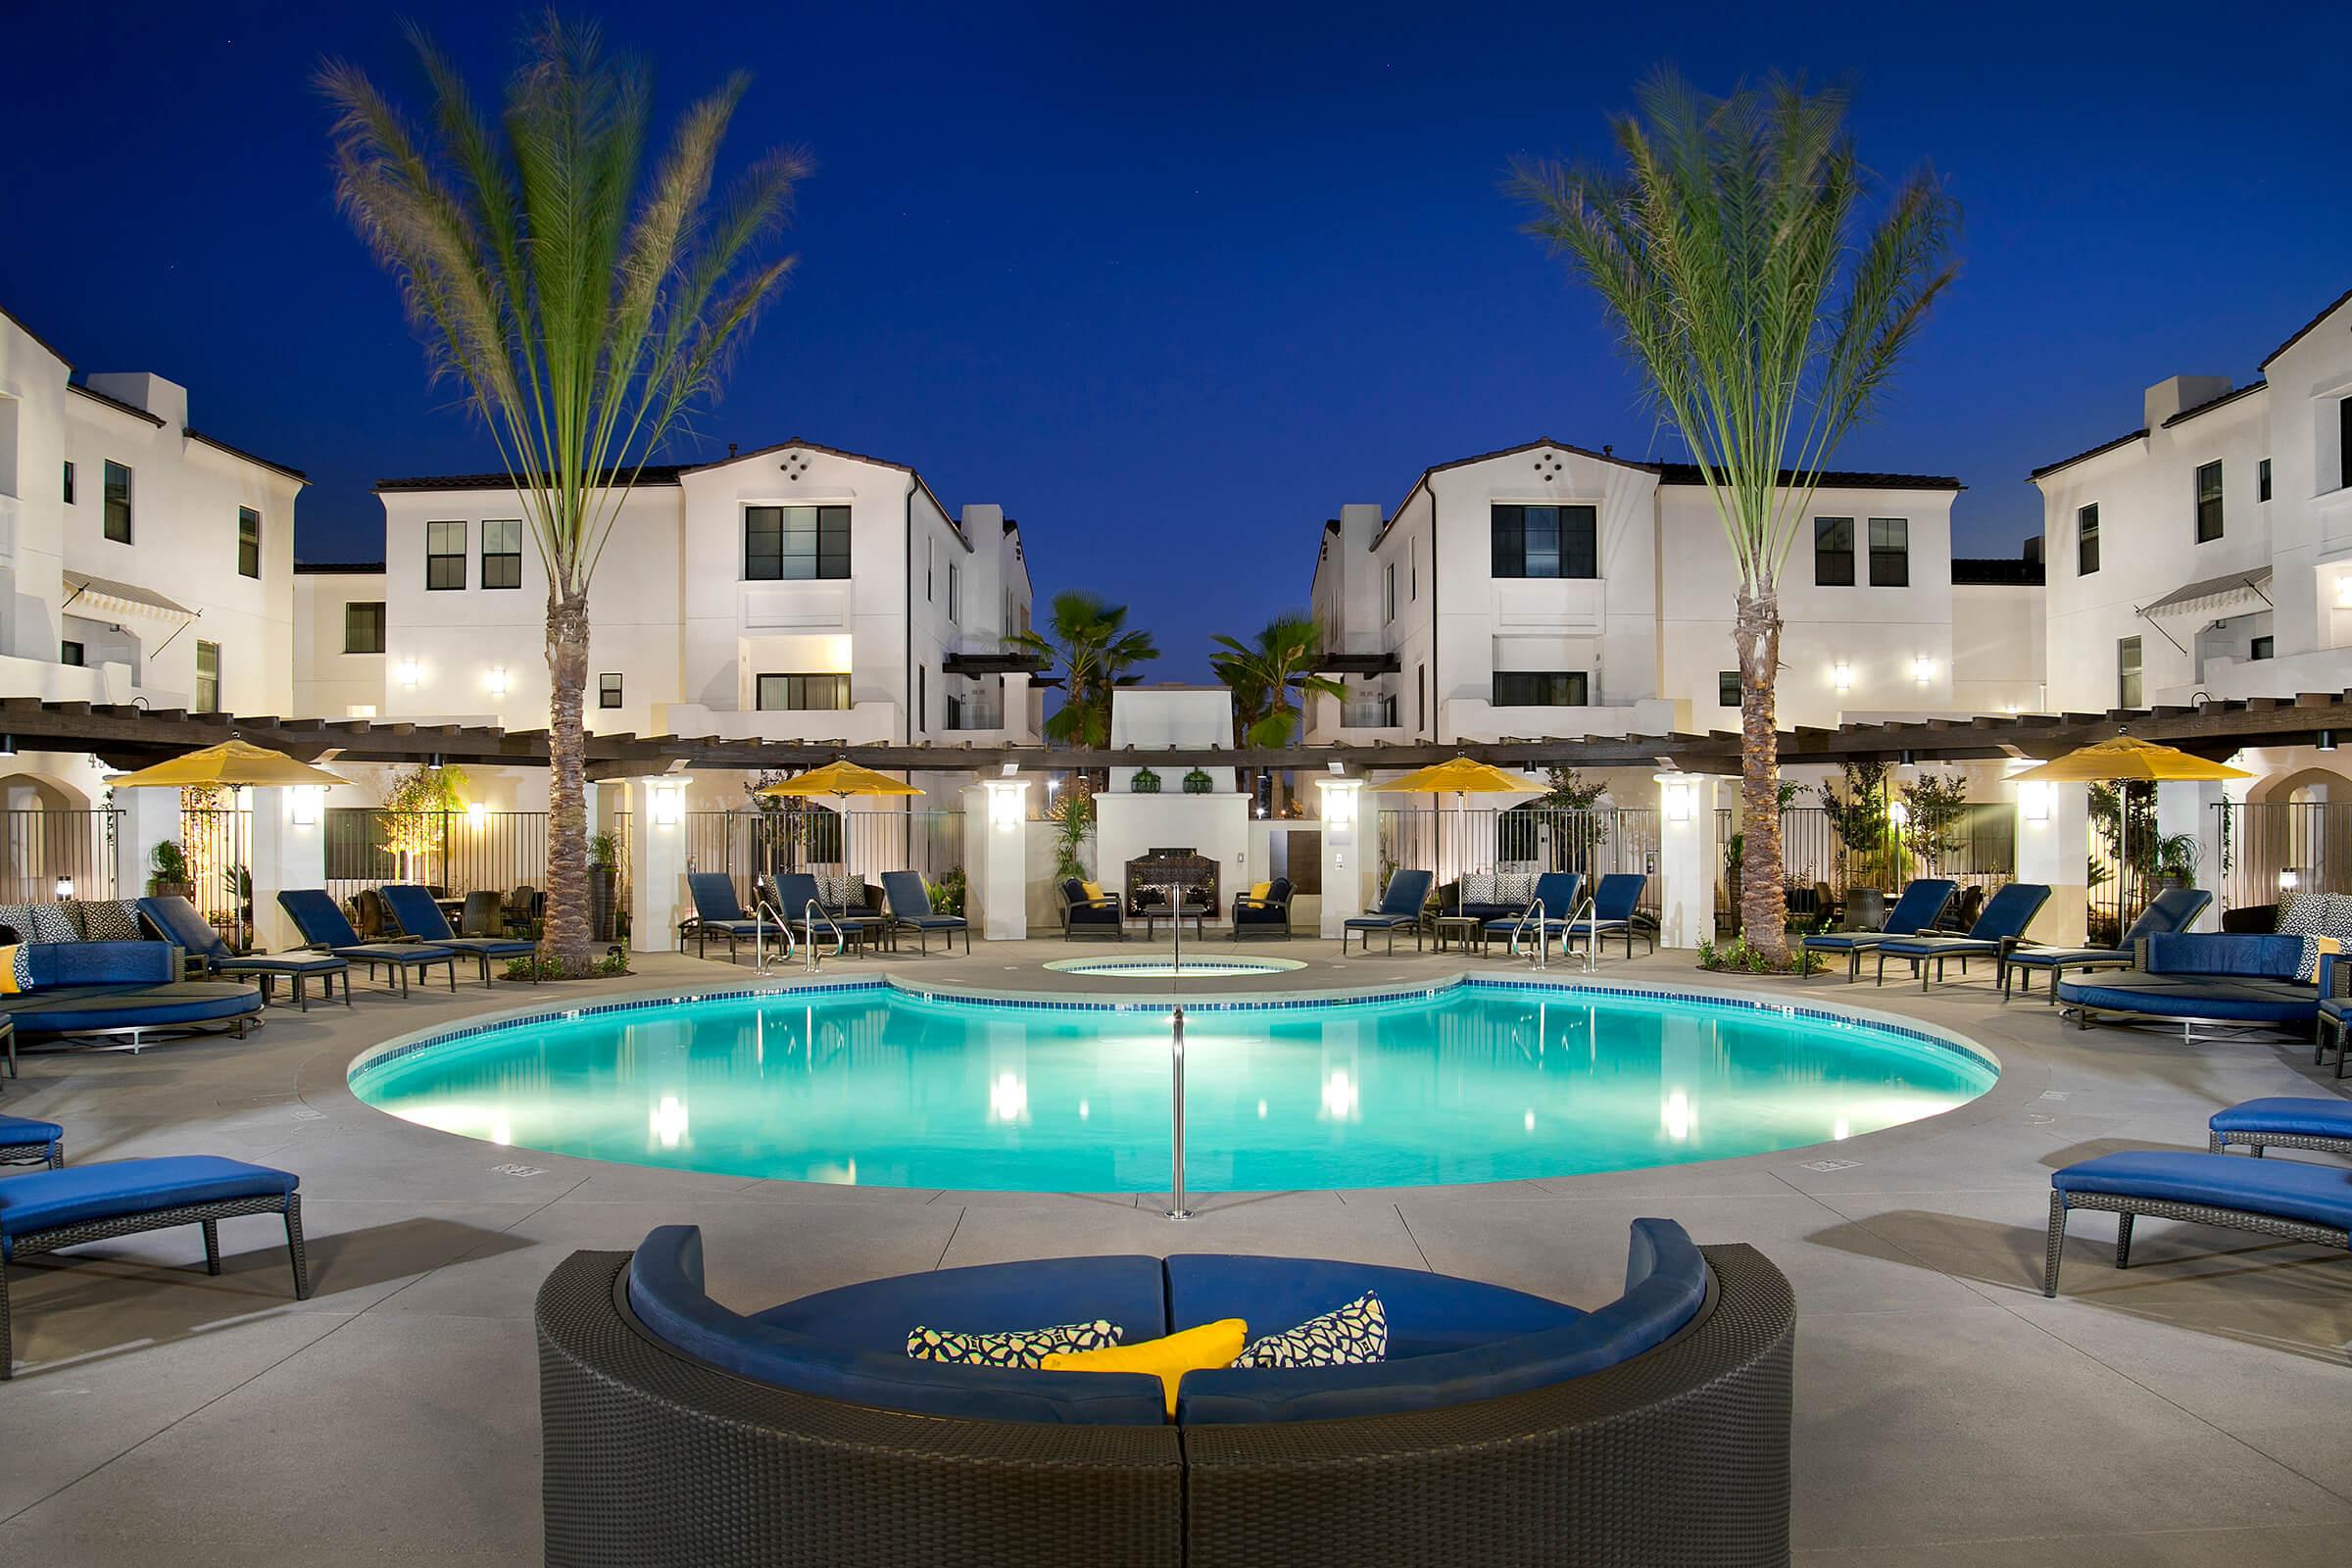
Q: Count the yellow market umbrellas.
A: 4